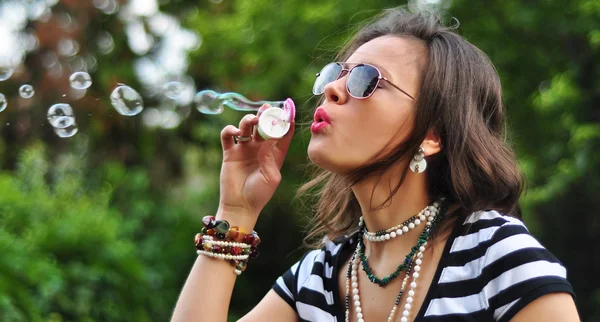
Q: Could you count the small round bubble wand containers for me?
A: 1